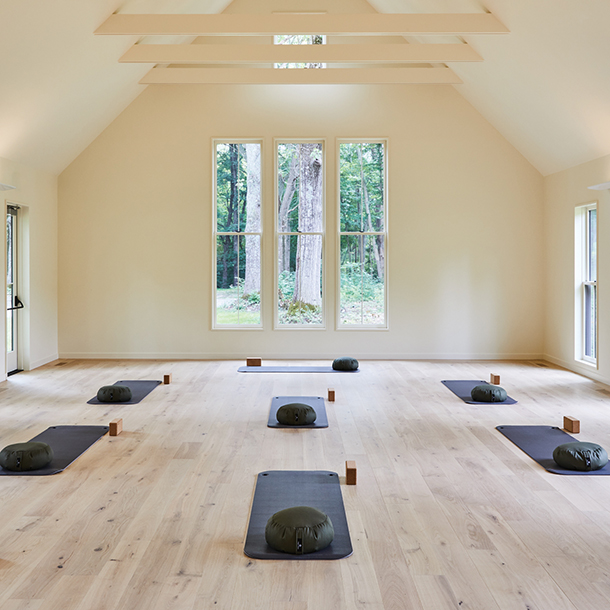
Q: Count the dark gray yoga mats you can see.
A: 7